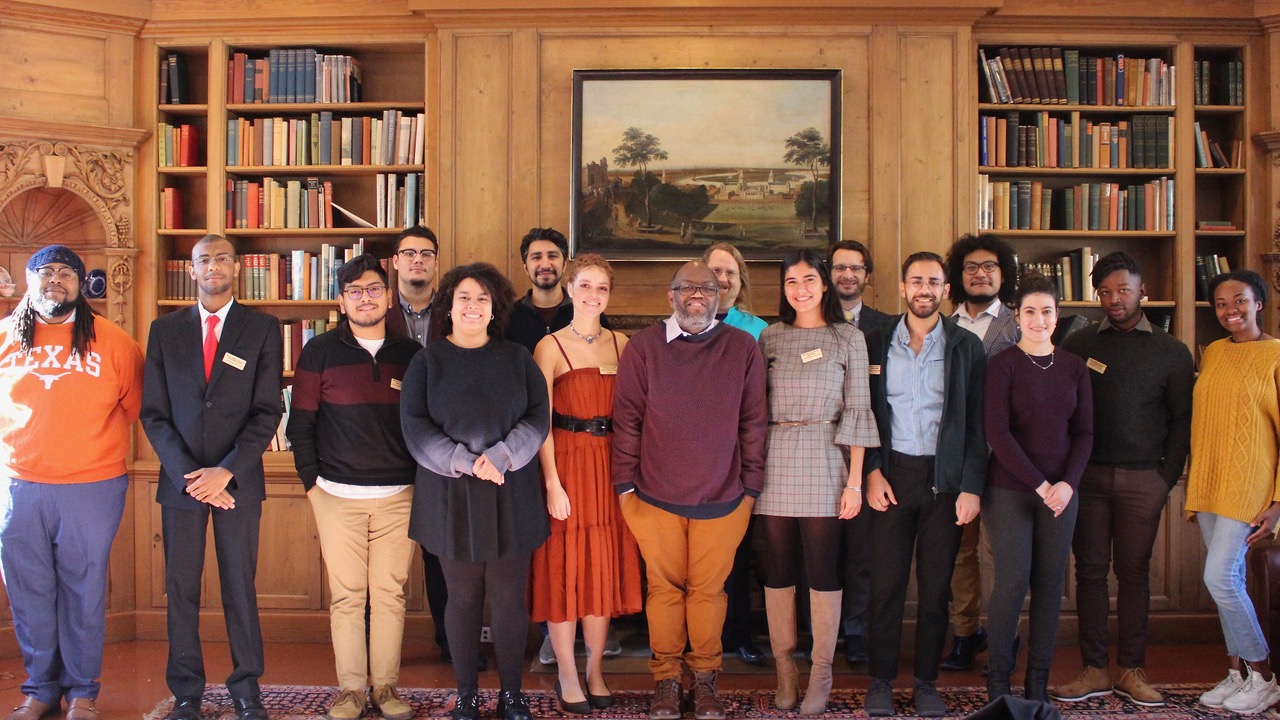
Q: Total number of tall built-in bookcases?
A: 2